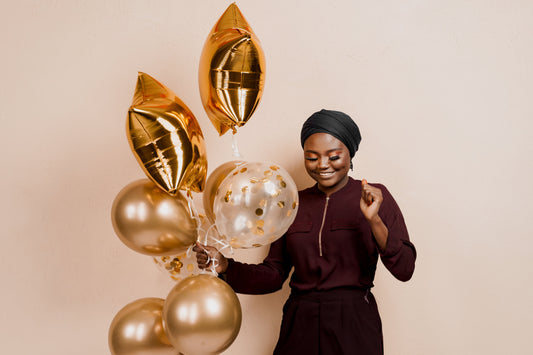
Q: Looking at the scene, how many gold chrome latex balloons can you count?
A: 4